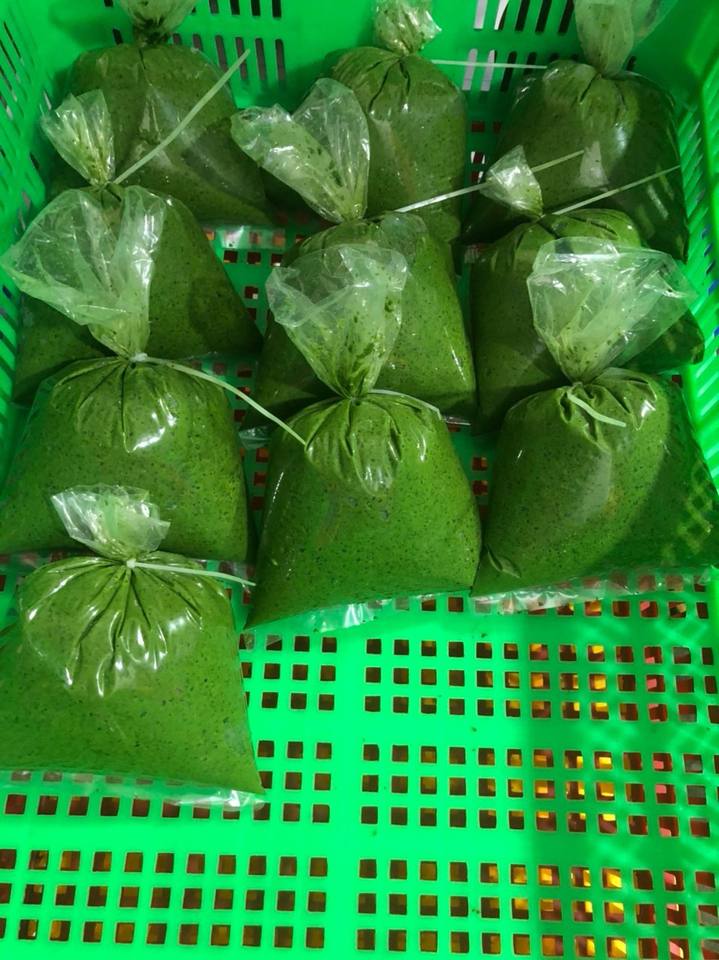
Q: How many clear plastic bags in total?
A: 10